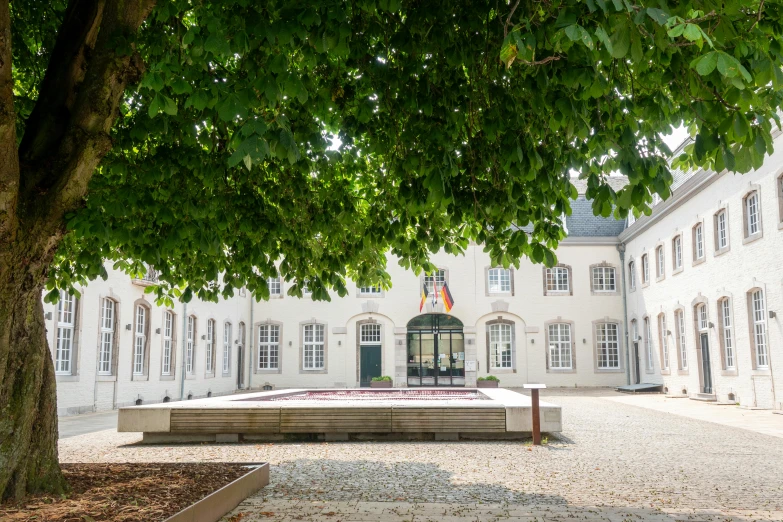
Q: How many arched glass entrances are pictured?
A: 1